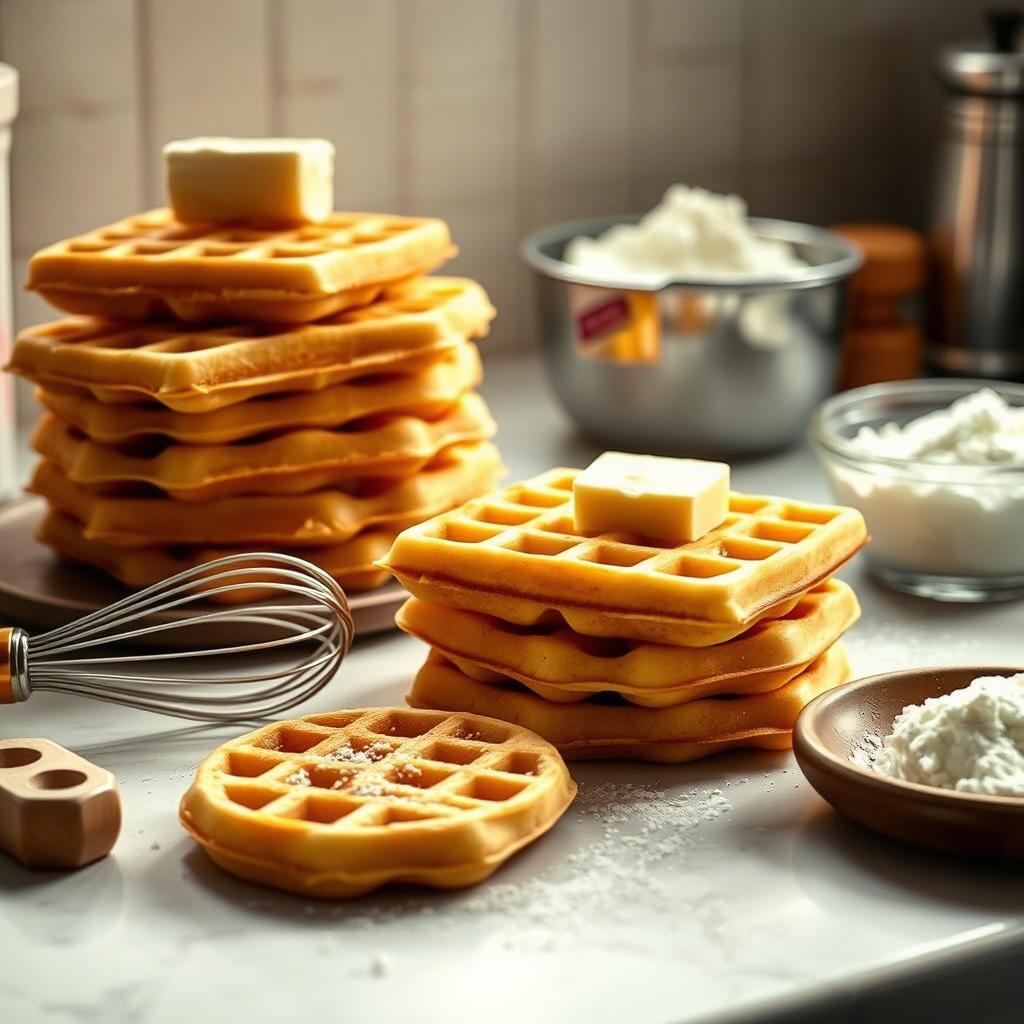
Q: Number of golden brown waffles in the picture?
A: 10